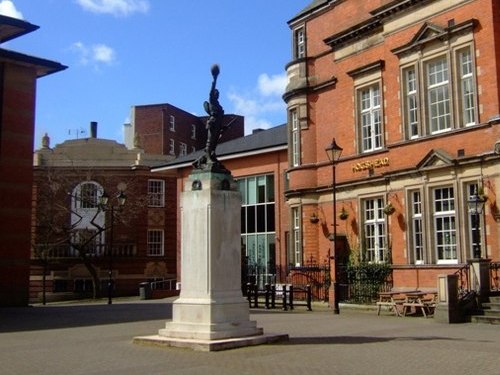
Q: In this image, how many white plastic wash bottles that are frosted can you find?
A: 0